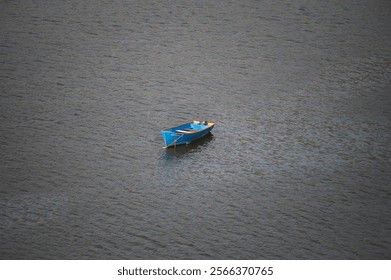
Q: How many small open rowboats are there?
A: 1